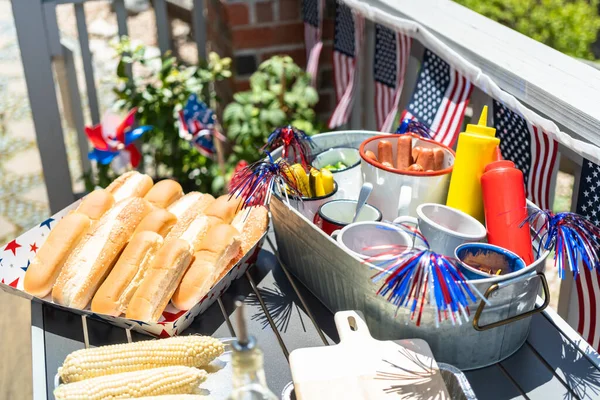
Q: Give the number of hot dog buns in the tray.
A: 13